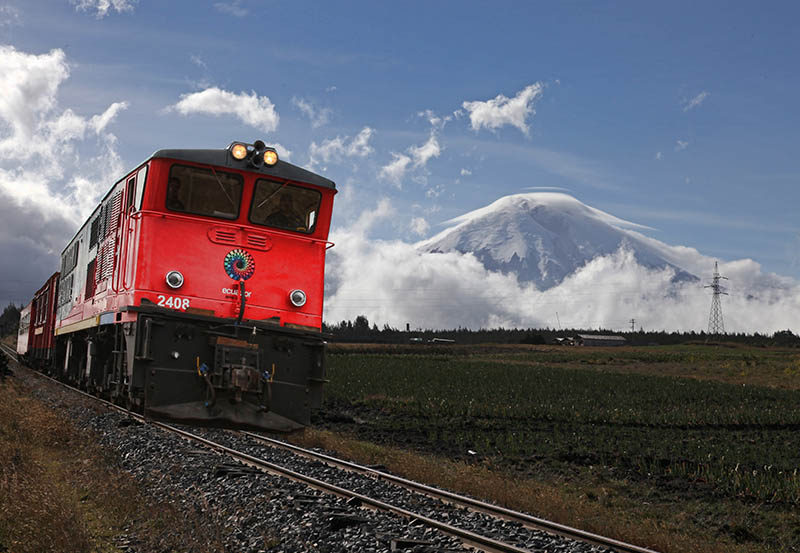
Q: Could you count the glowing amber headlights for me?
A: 2